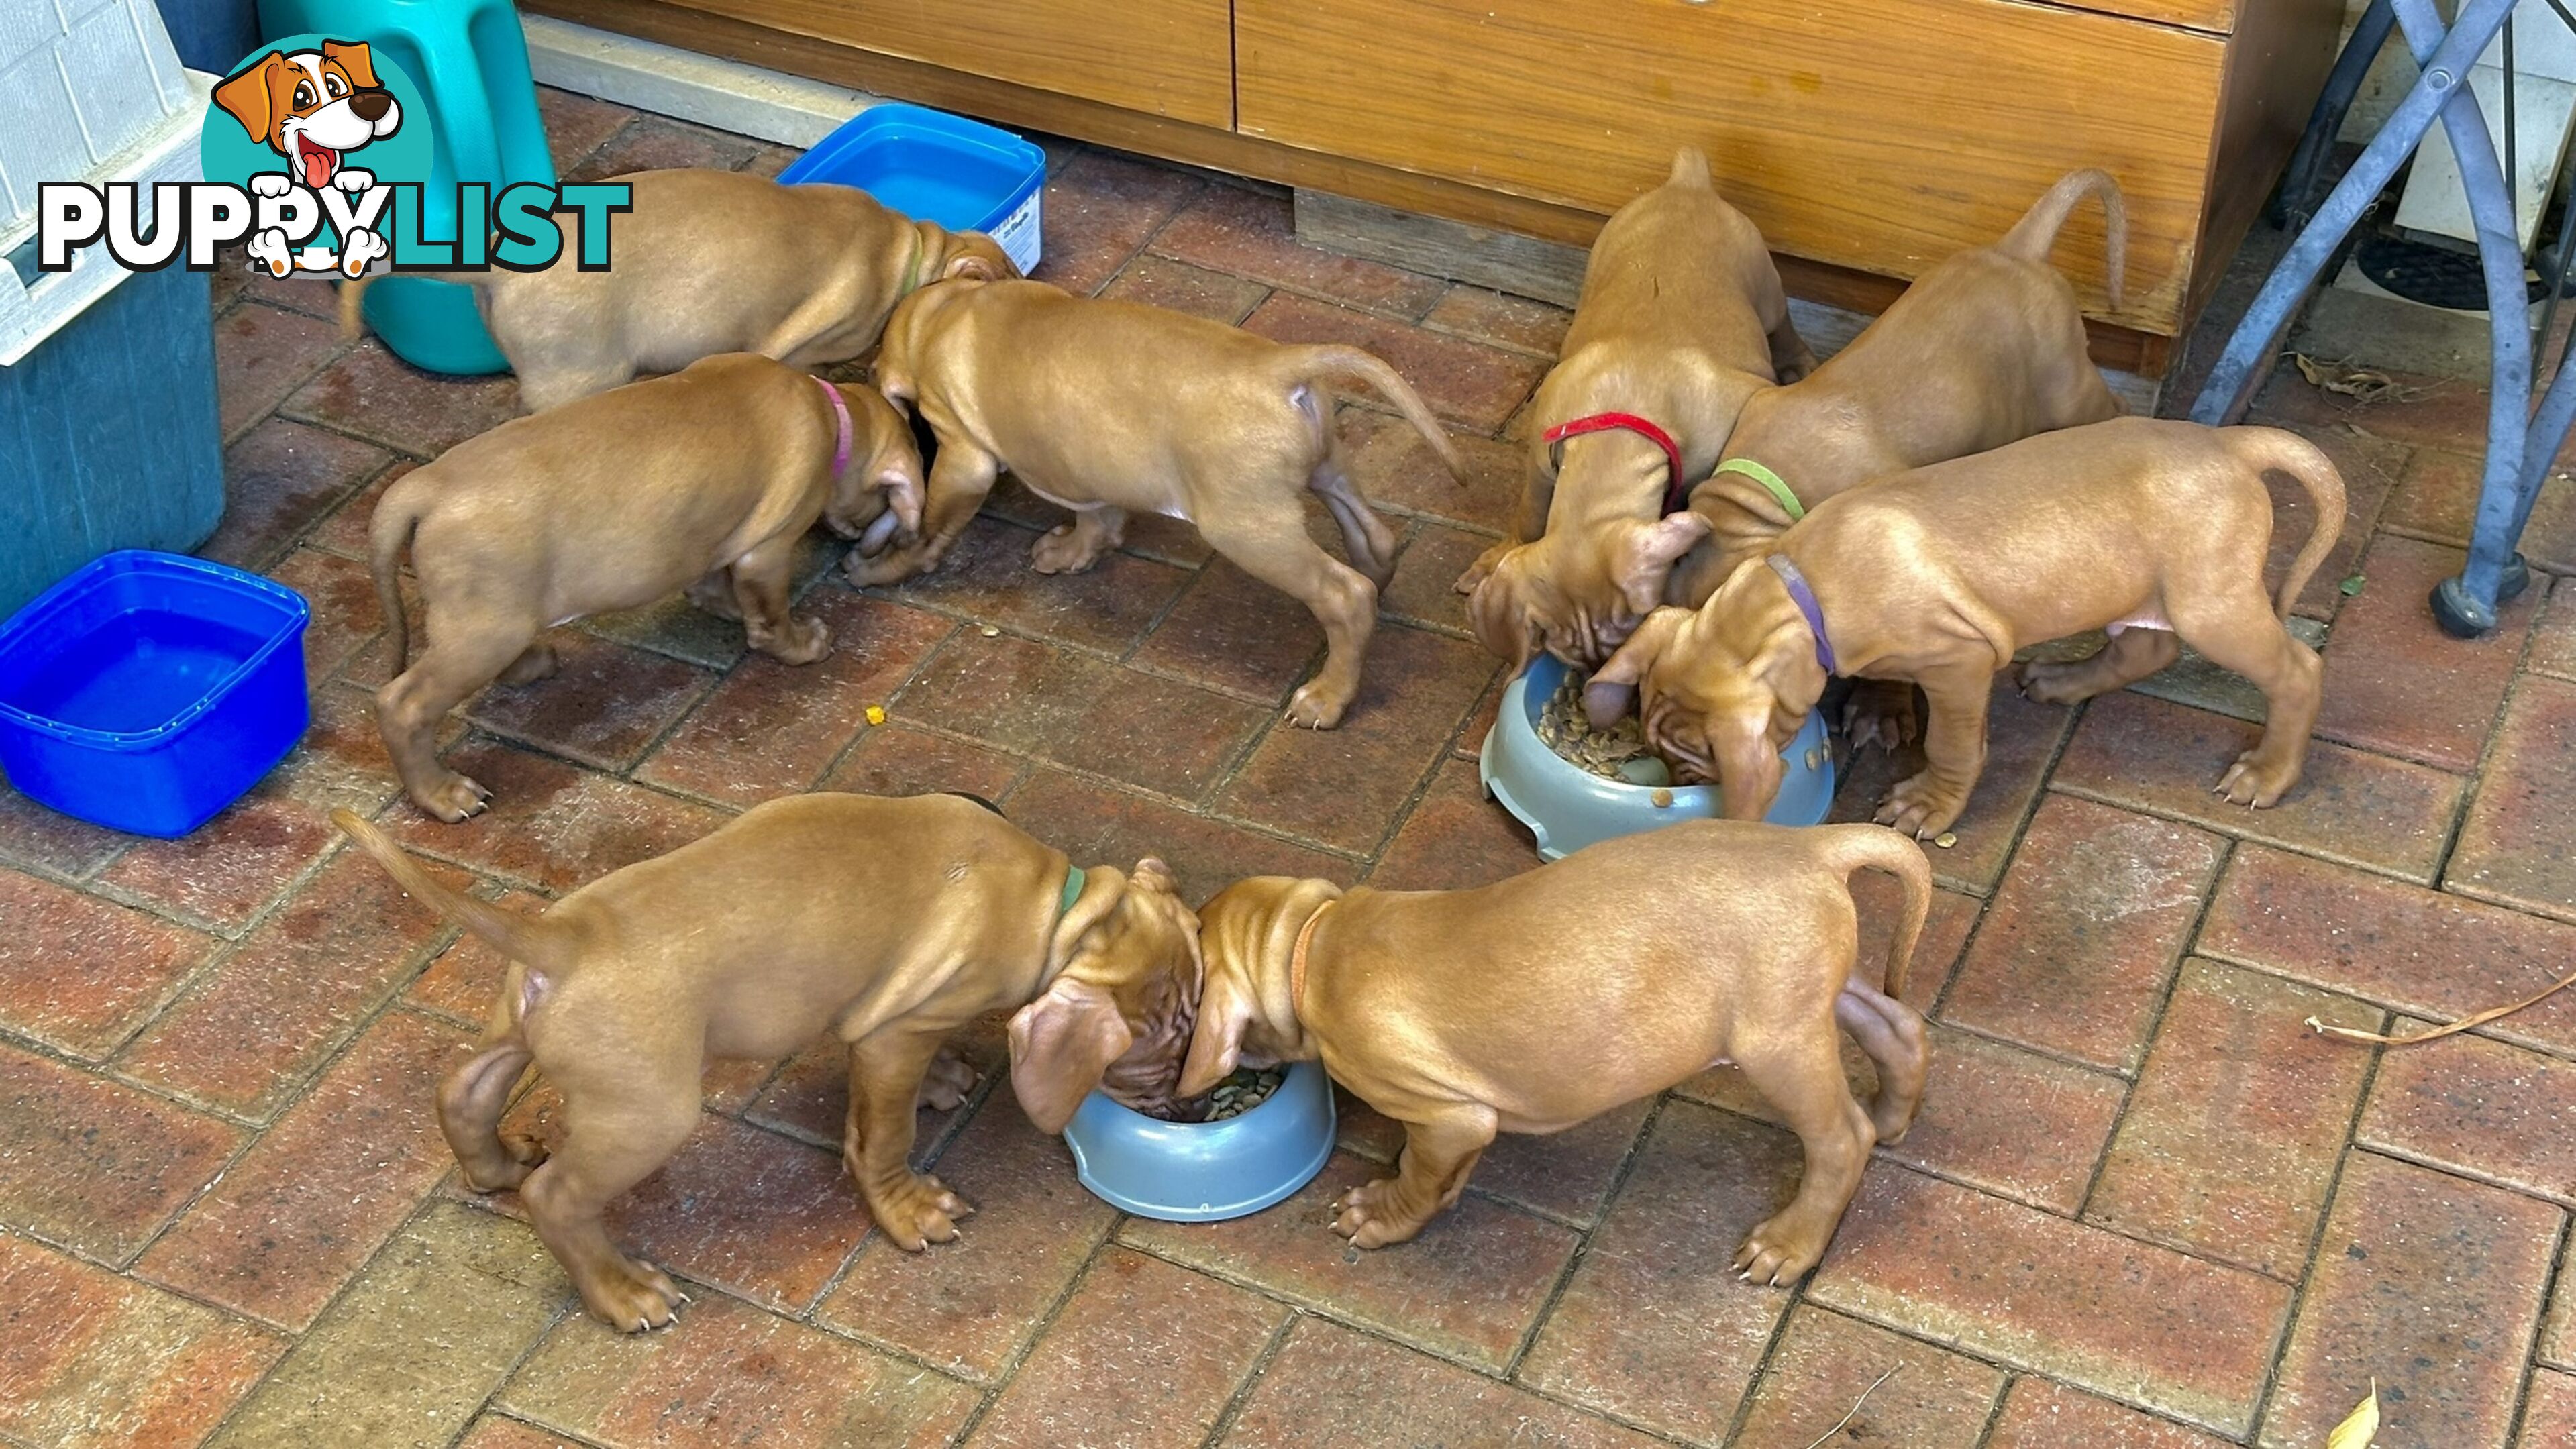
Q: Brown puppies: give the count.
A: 8